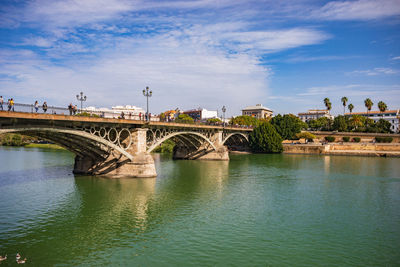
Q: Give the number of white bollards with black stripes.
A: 0